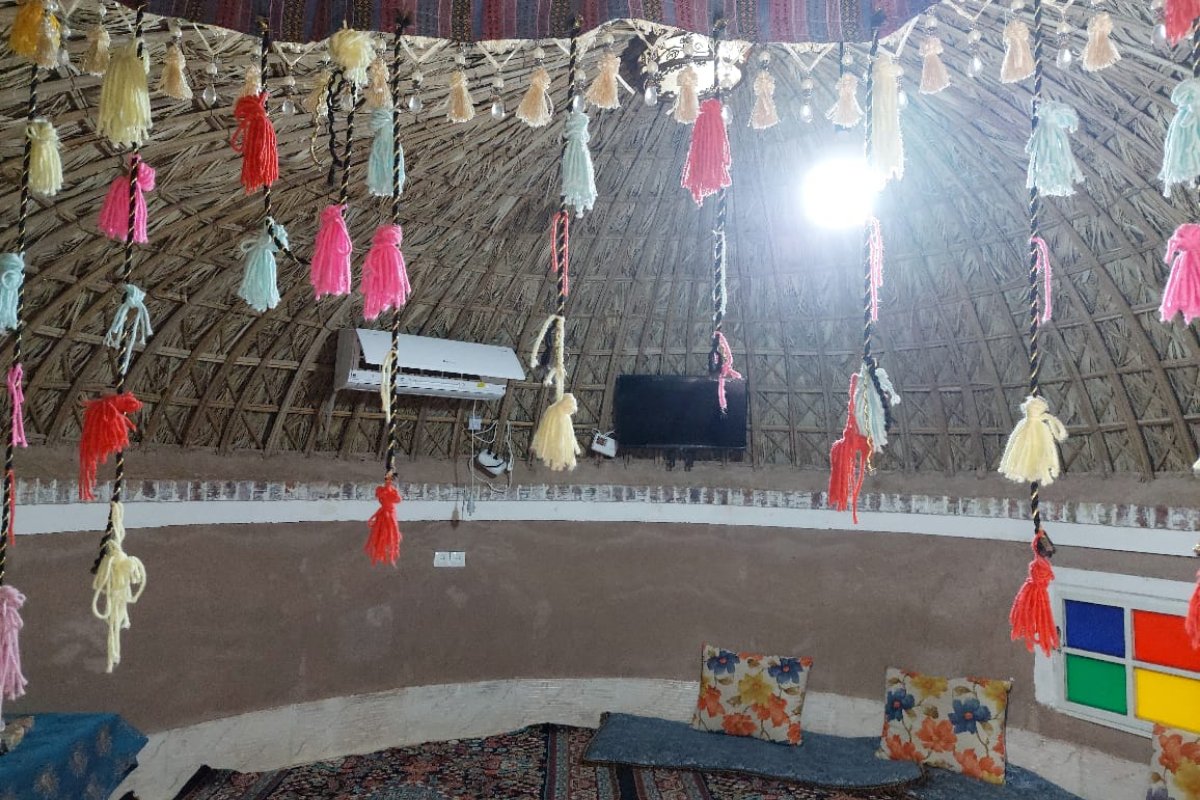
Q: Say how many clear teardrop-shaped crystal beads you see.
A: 14